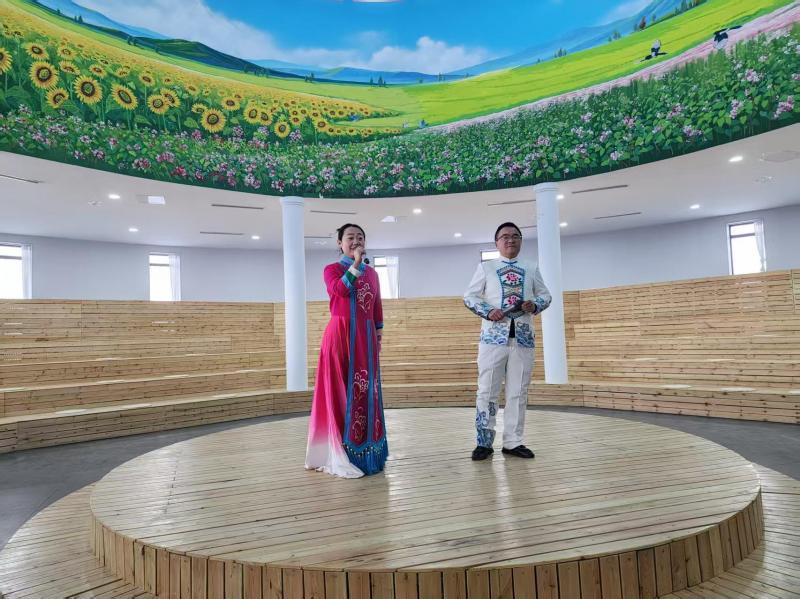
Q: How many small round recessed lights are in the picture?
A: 9